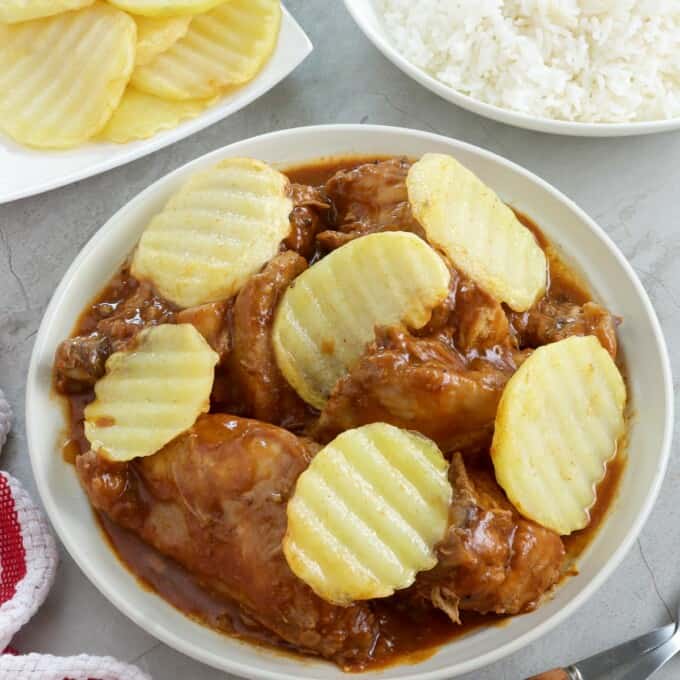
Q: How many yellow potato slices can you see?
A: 12